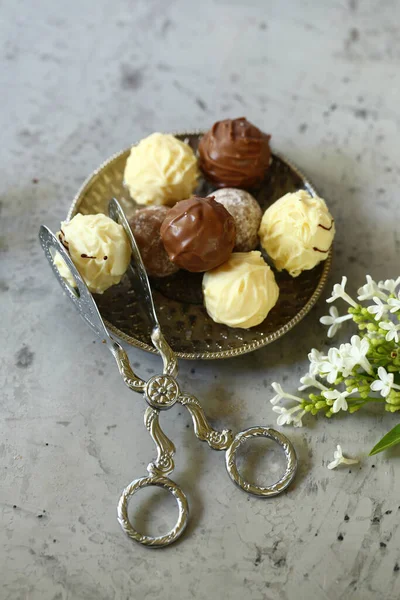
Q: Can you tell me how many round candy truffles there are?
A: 8